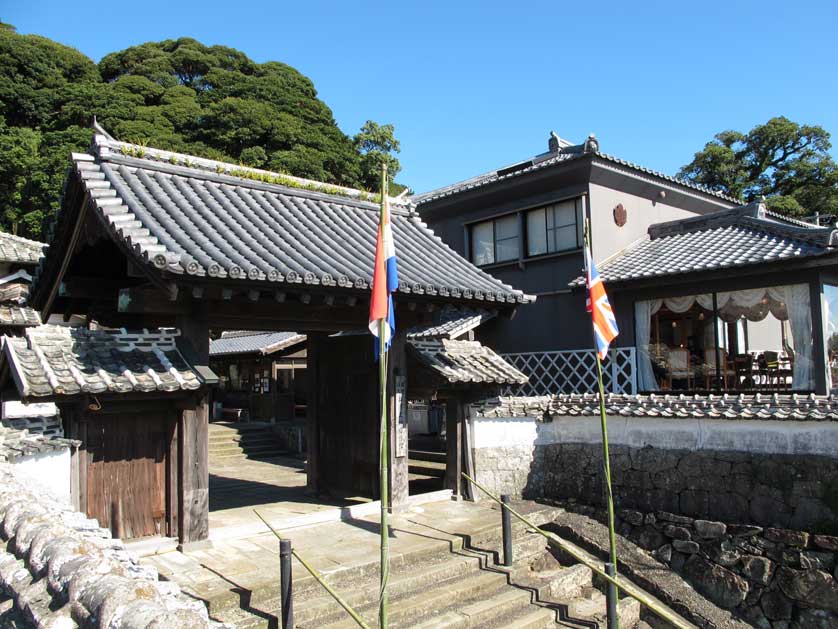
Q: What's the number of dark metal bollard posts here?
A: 3